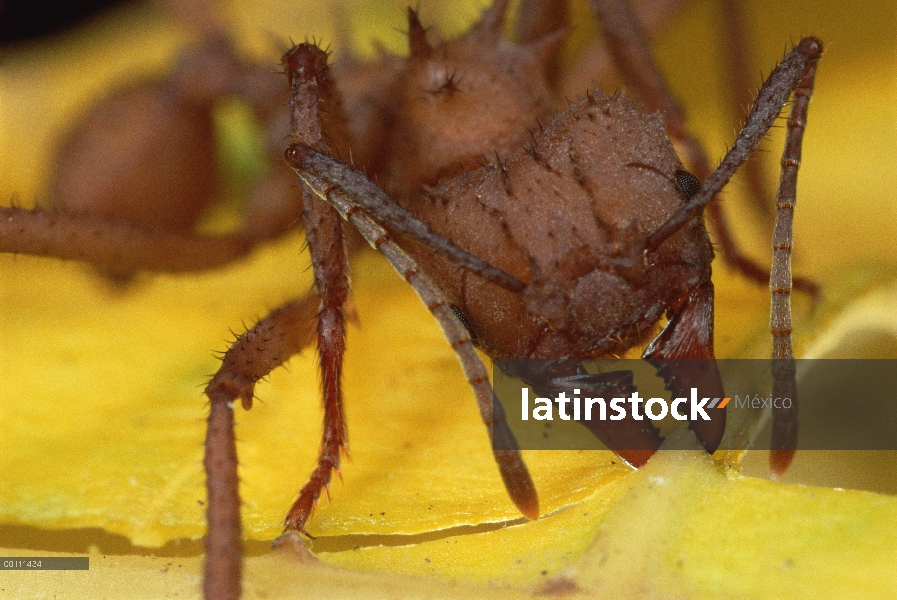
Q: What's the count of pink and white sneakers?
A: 0